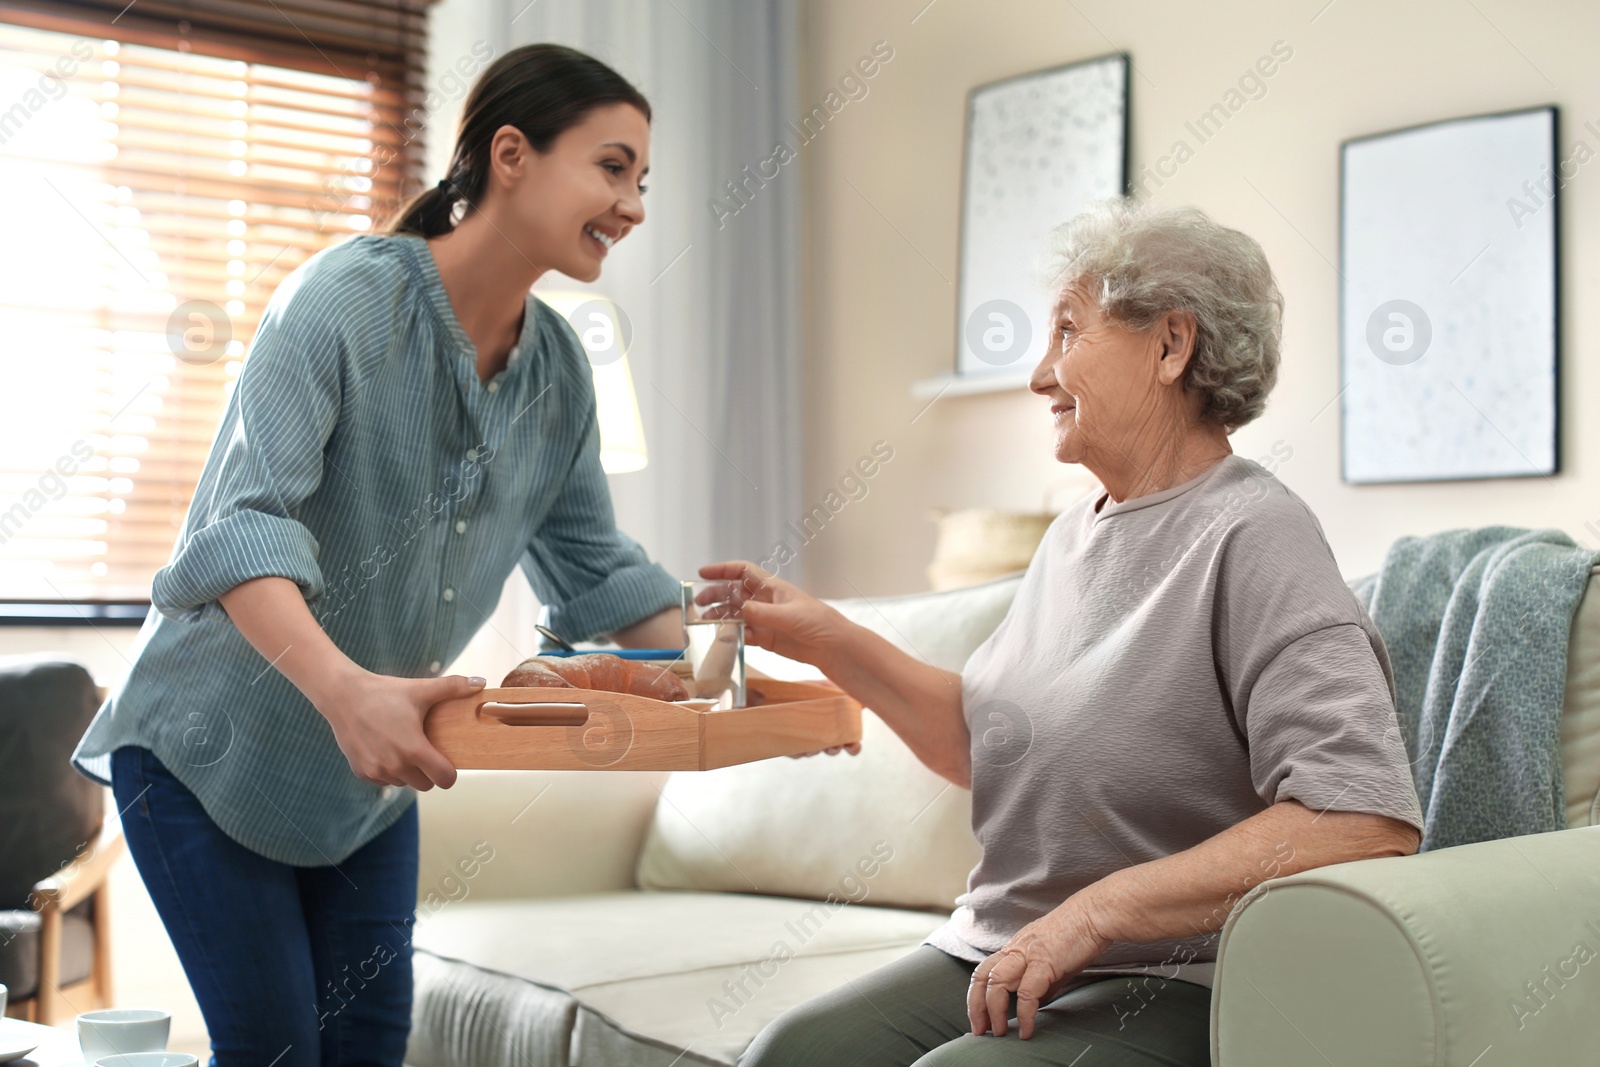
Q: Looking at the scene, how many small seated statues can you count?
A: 0